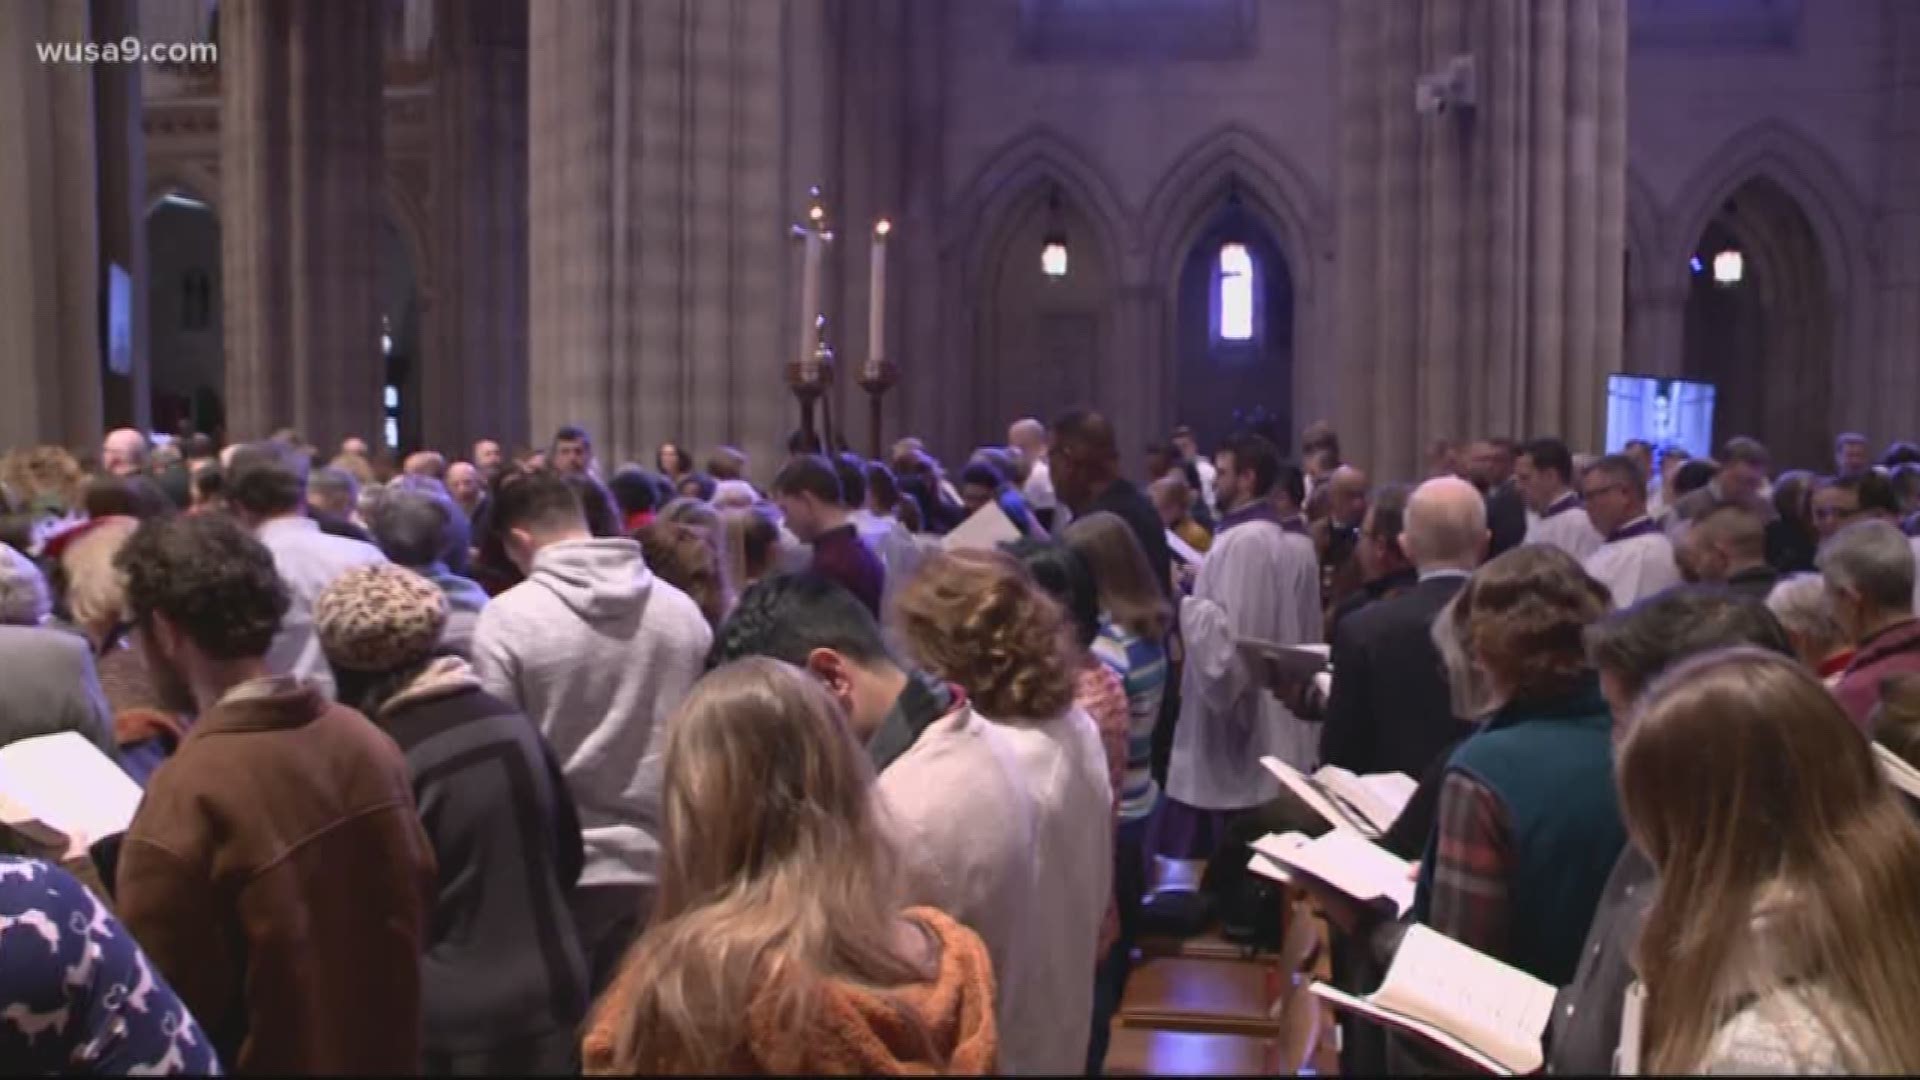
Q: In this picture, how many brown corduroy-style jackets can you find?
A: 1